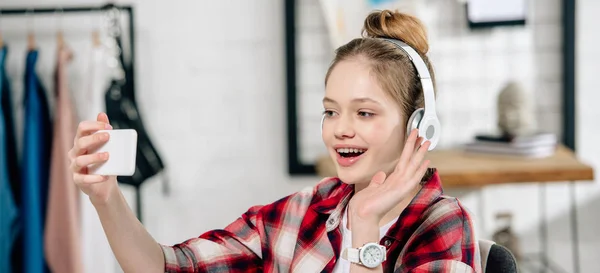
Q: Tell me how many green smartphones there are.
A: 0